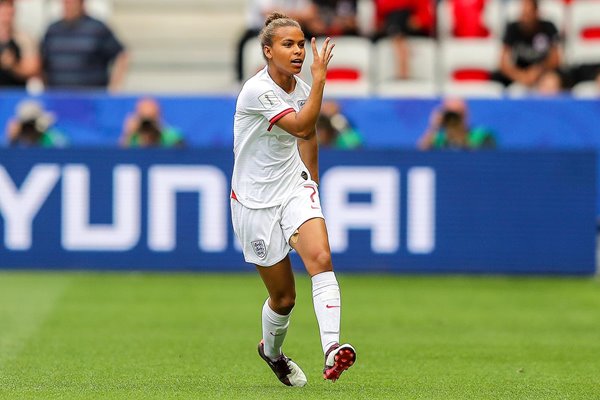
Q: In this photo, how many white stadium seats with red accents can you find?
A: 3